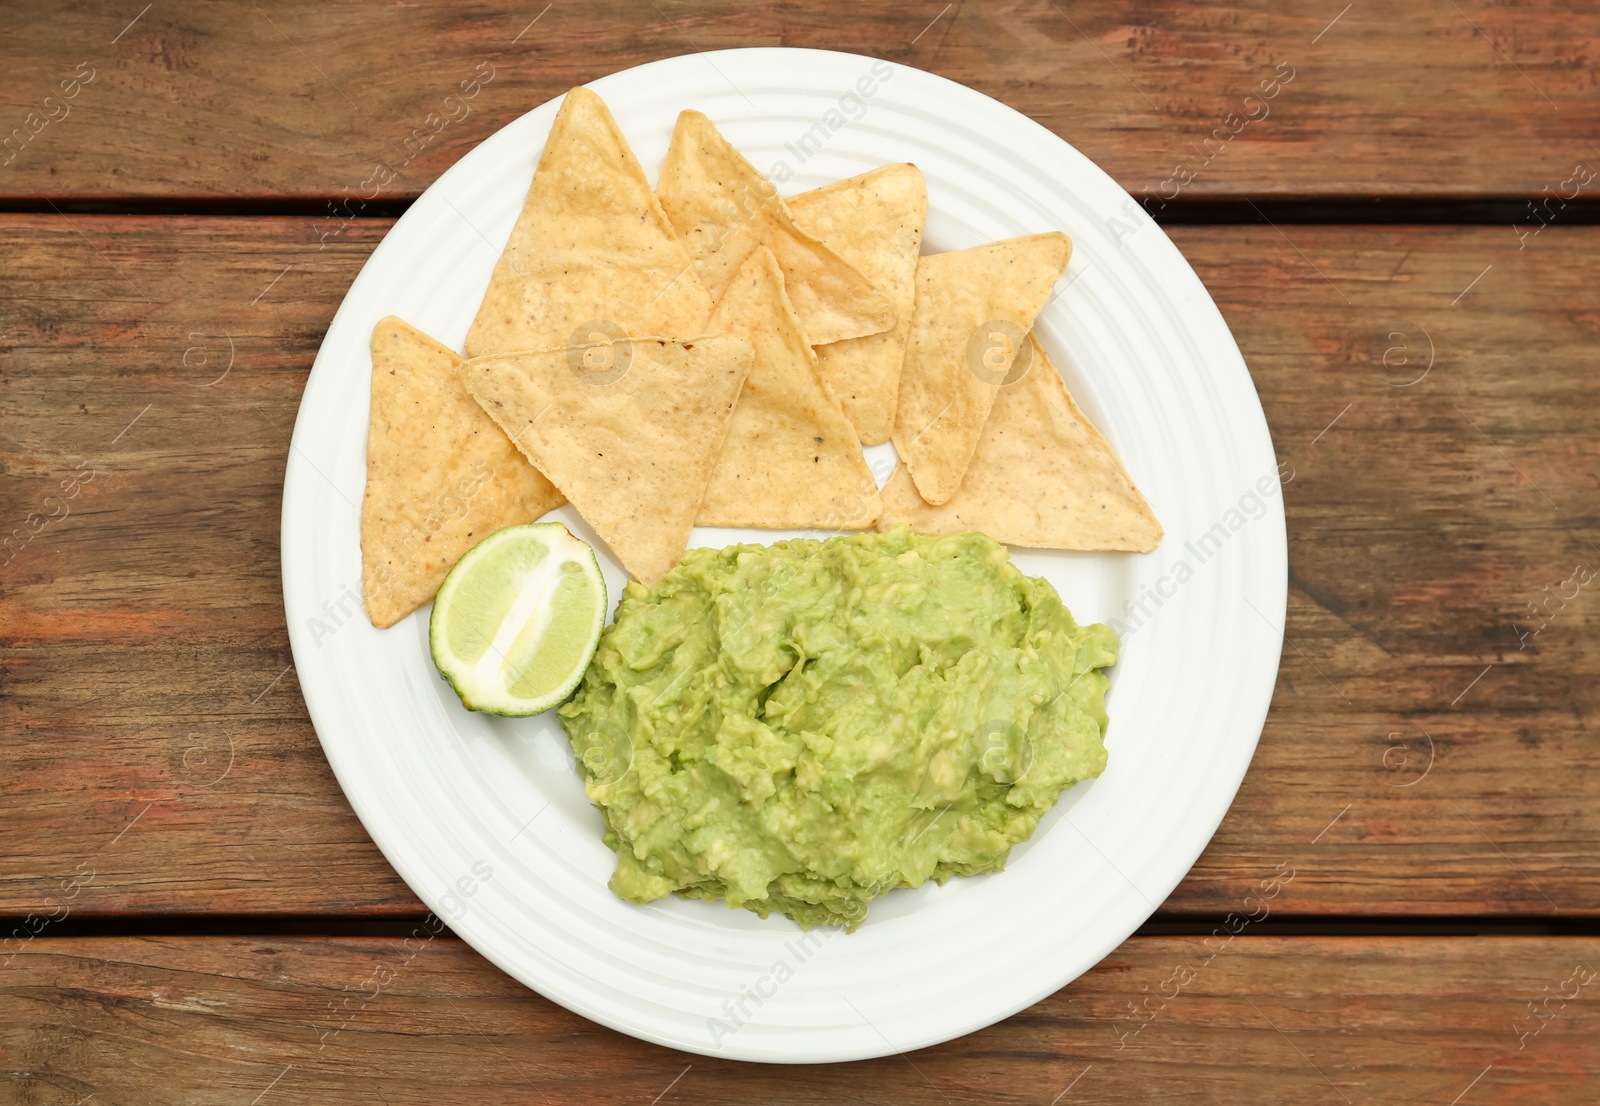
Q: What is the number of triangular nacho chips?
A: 8